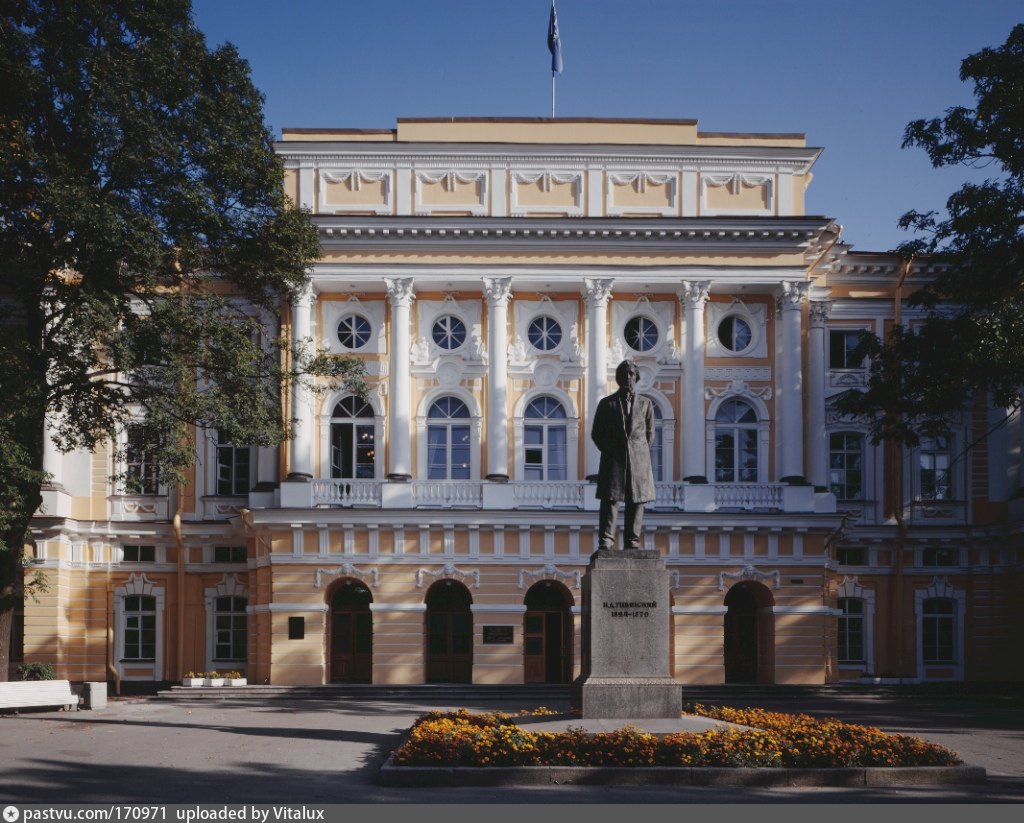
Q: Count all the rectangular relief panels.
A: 5